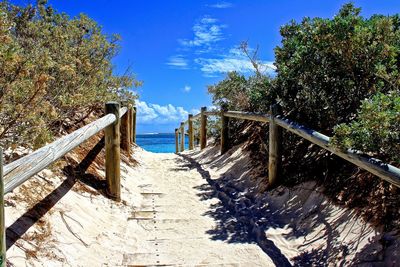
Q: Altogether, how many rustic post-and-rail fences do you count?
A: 2